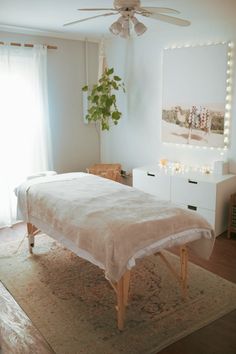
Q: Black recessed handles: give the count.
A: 3